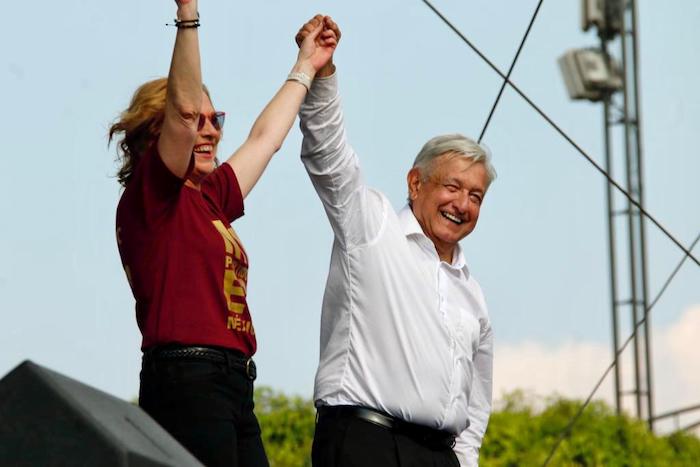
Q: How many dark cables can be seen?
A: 3